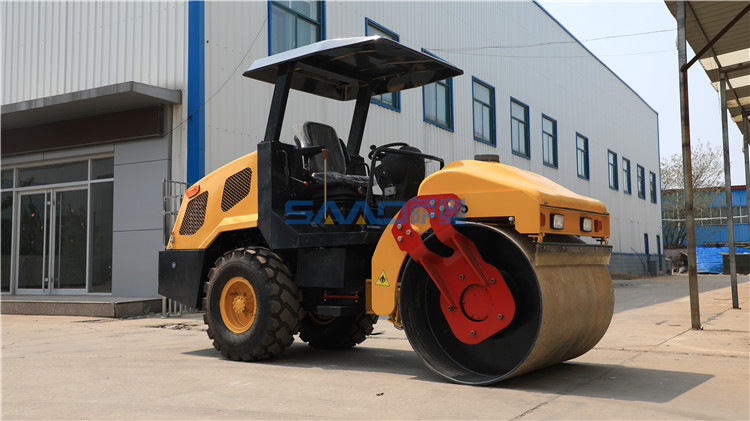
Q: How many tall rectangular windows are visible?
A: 11